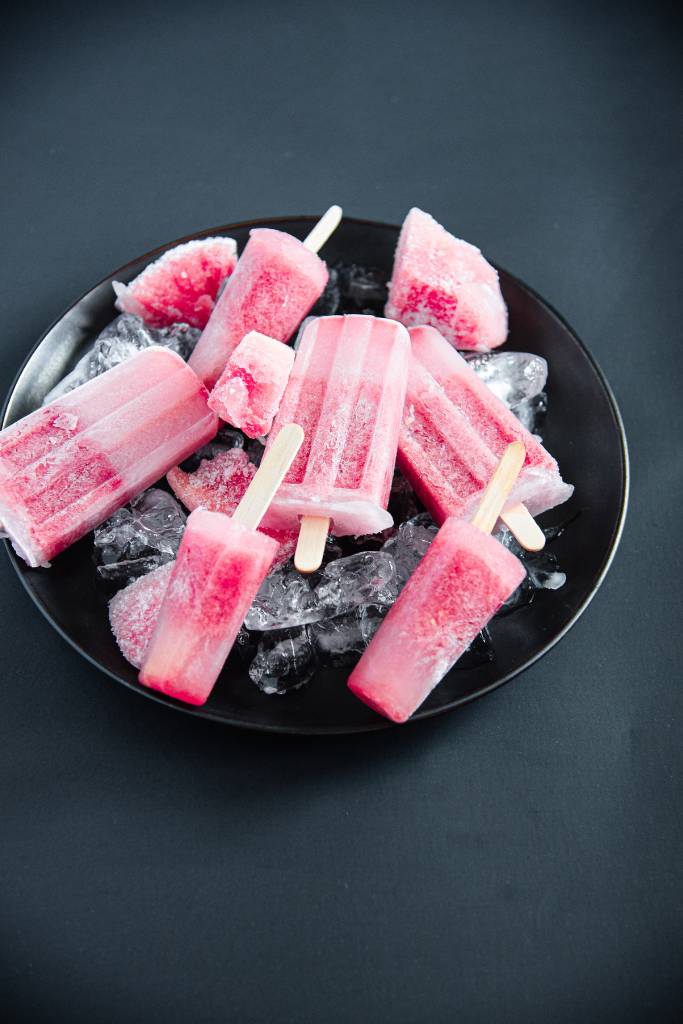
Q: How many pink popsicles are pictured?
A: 6